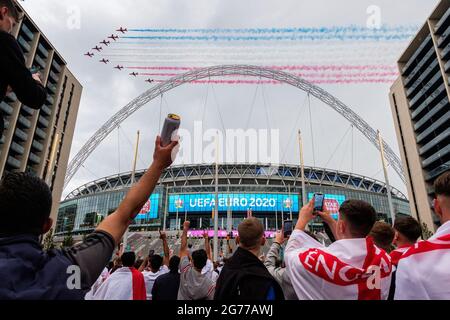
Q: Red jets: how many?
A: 9